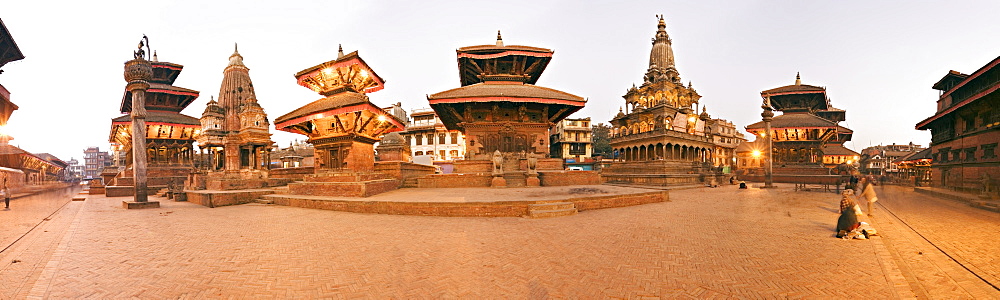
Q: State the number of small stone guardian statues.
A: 2